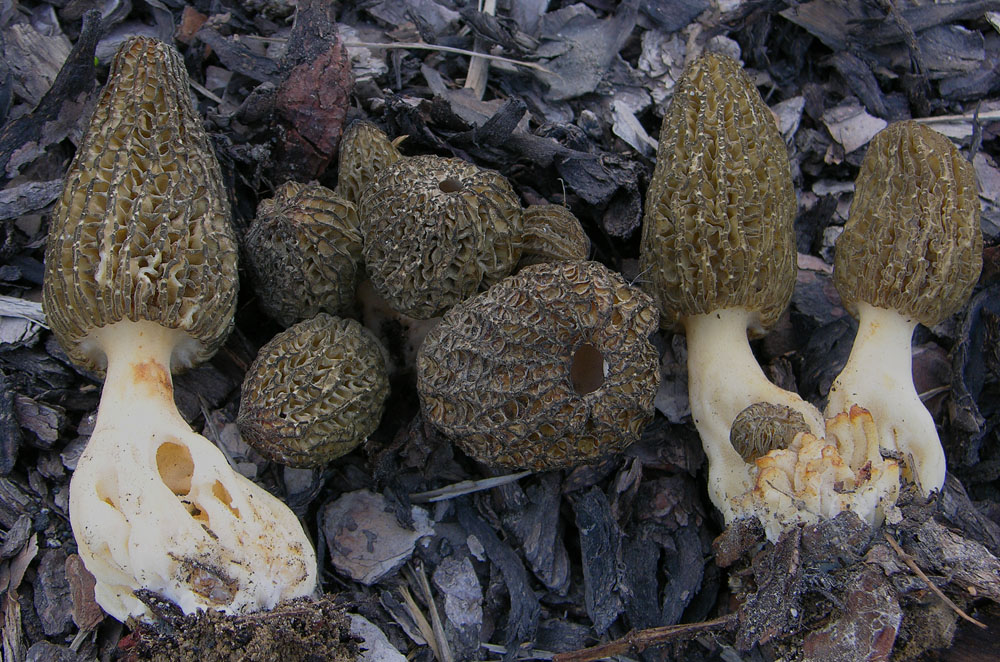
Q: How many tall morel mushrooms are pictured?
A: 3